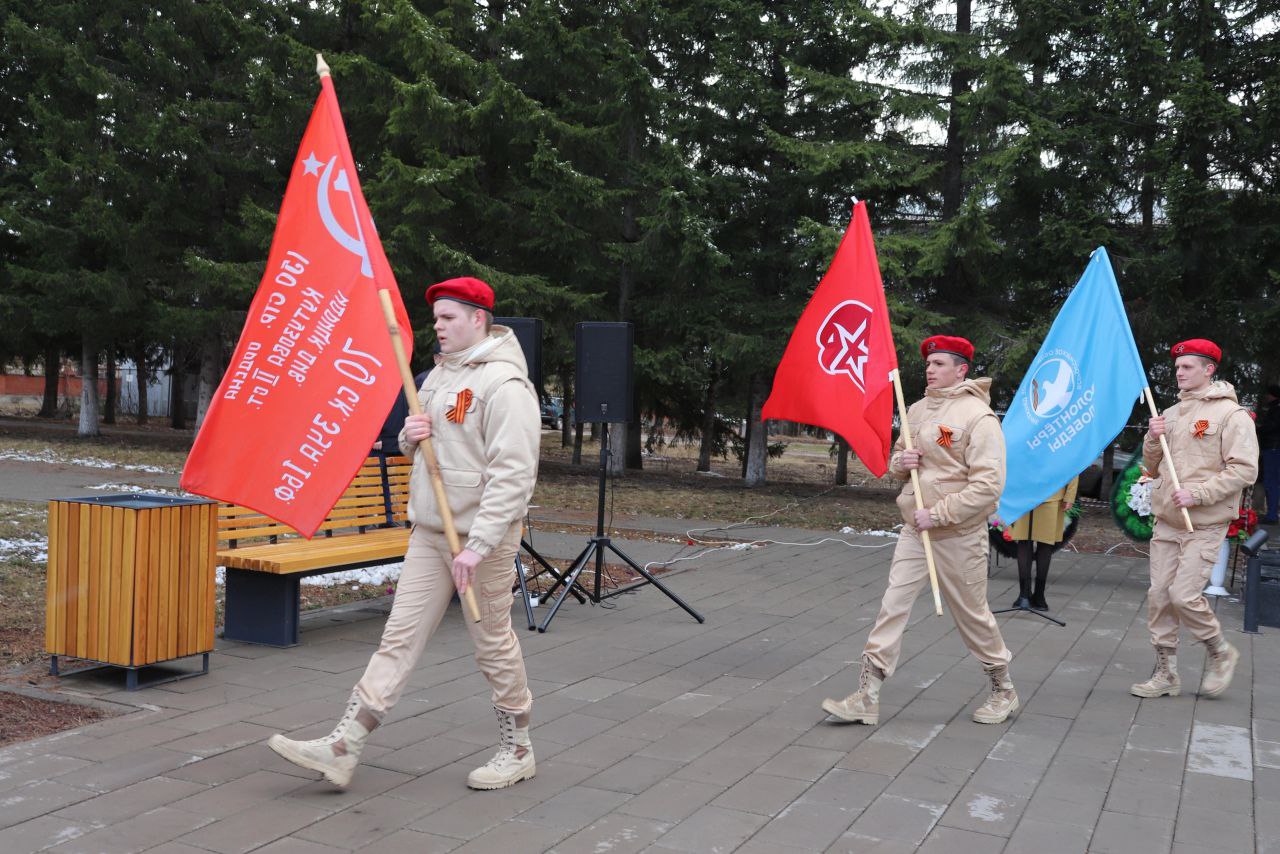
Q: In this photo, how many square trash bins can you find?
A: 1